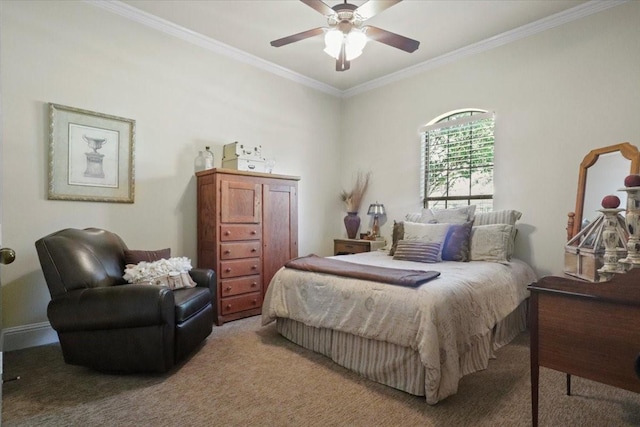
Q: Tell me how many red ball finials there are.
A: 2